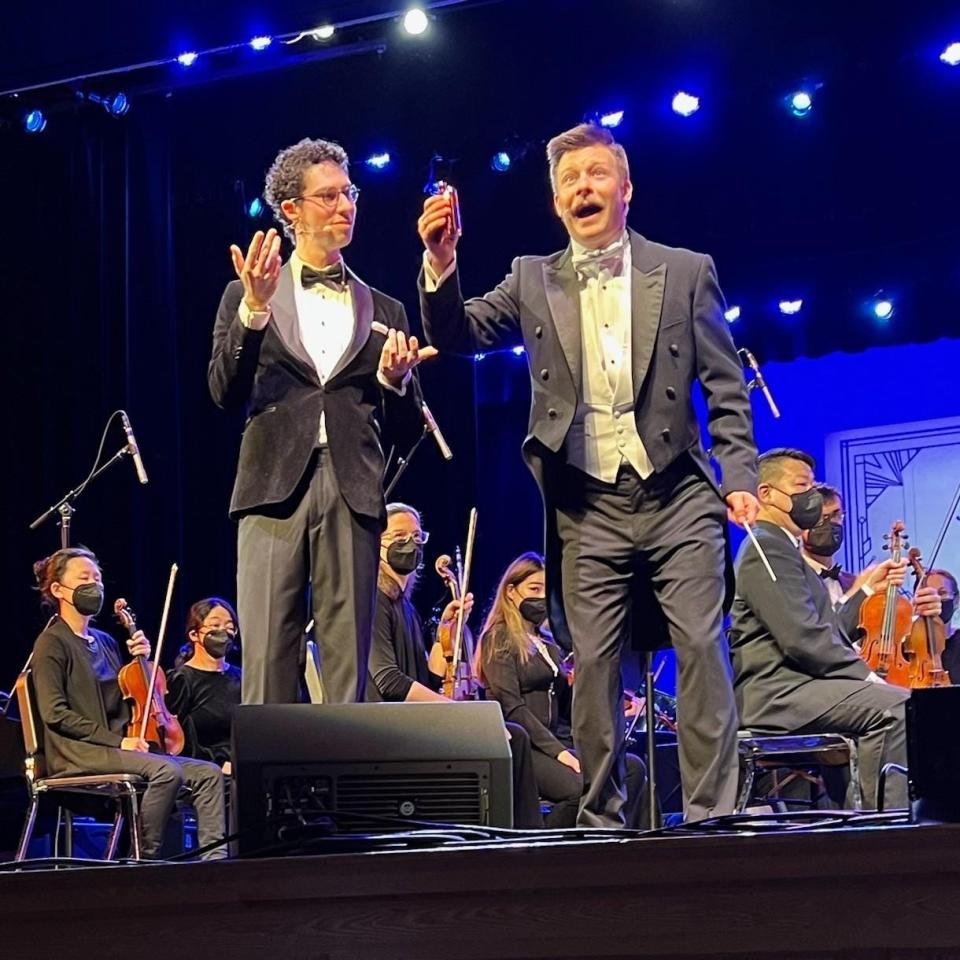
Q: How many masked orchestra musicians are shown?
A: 7